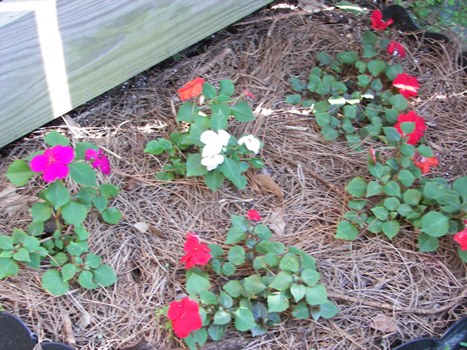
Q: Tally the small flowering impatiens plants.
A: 5